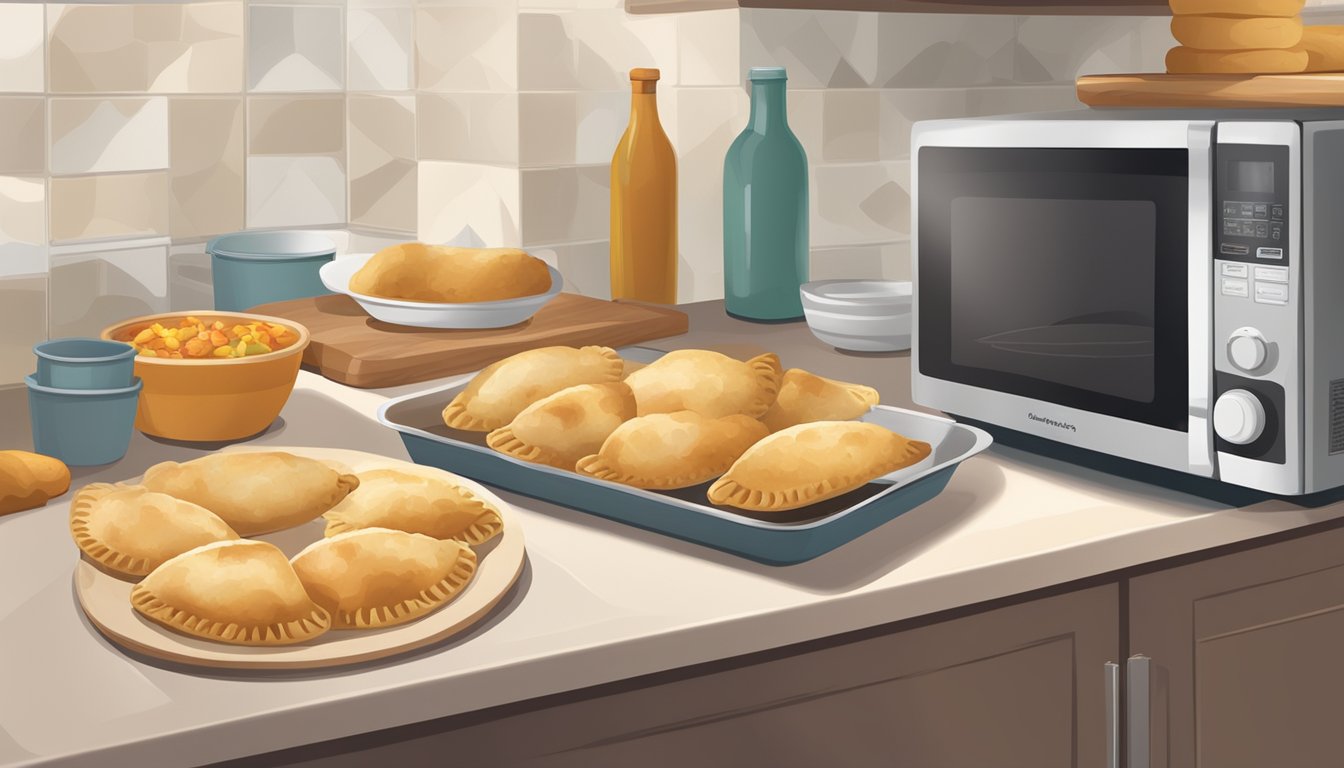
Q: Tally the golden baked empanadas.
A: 11